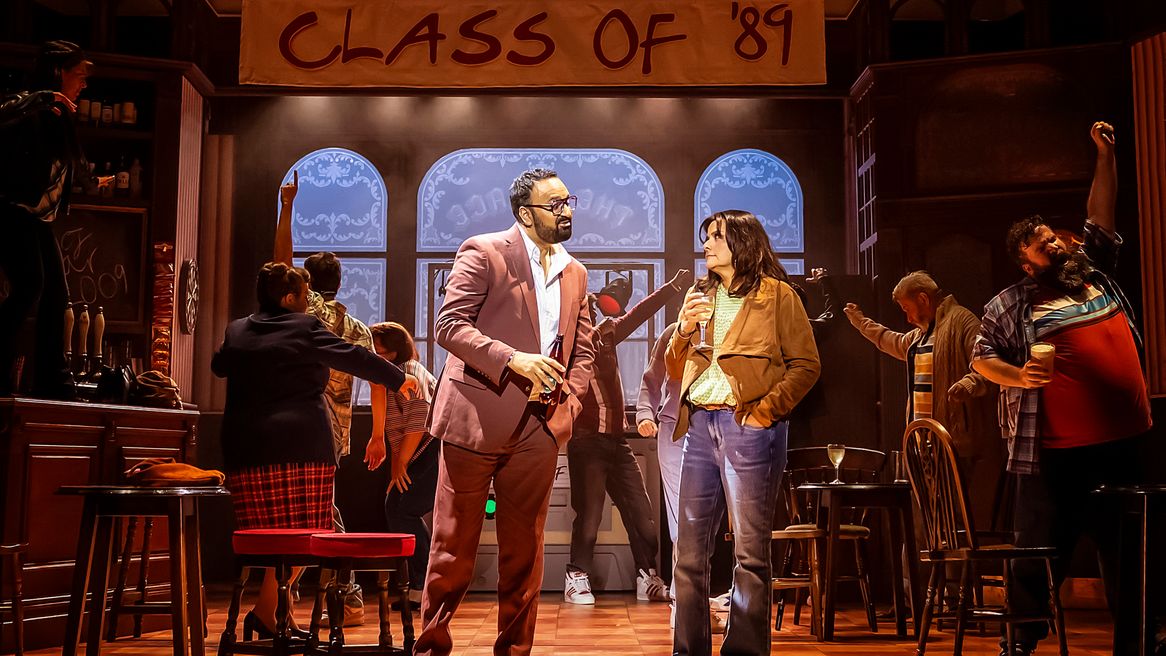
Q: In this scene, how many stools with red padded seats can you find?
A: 2